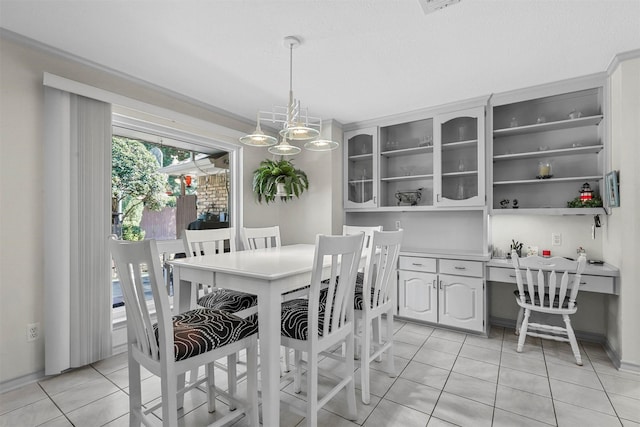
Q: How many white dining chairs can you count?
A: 6